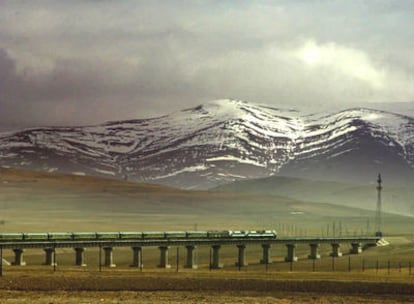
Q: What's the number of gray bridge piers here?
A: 14